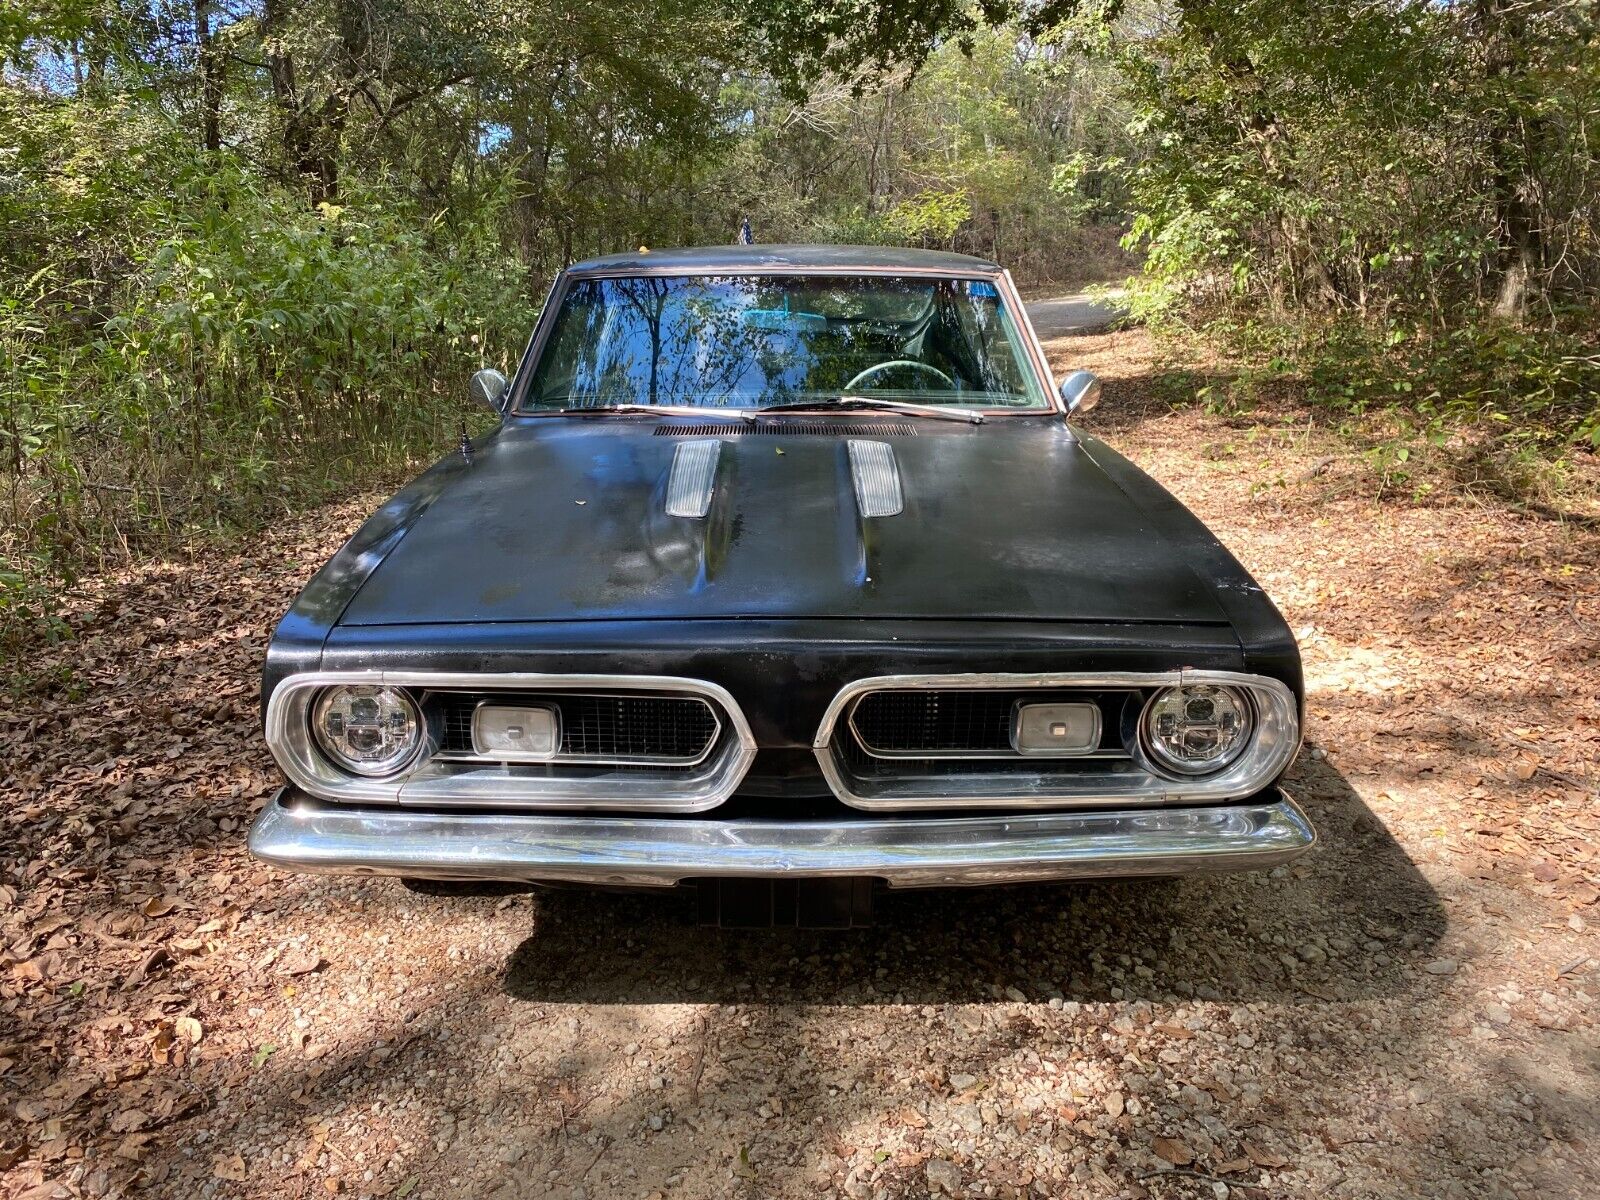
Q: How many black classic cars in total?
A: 1